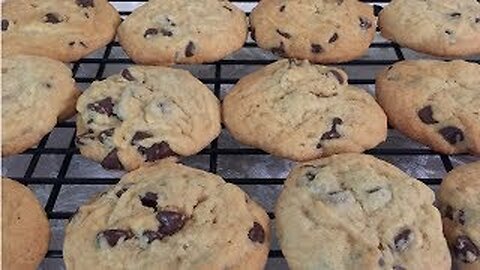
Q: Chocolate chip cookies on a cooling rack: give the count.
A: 12